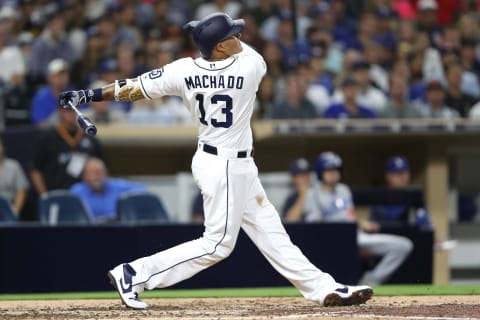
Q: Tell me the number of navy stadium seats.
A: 3